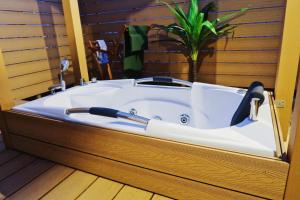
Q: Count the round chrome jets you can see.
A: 2